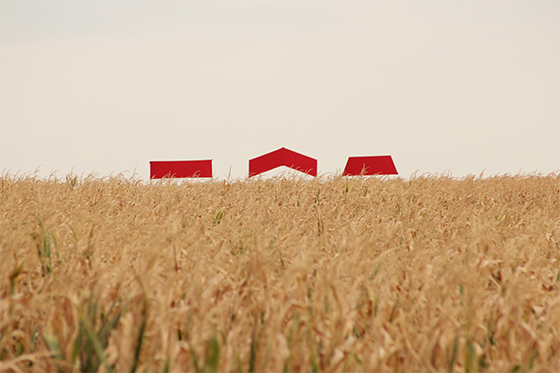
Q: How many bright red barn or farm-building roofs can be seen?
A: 3